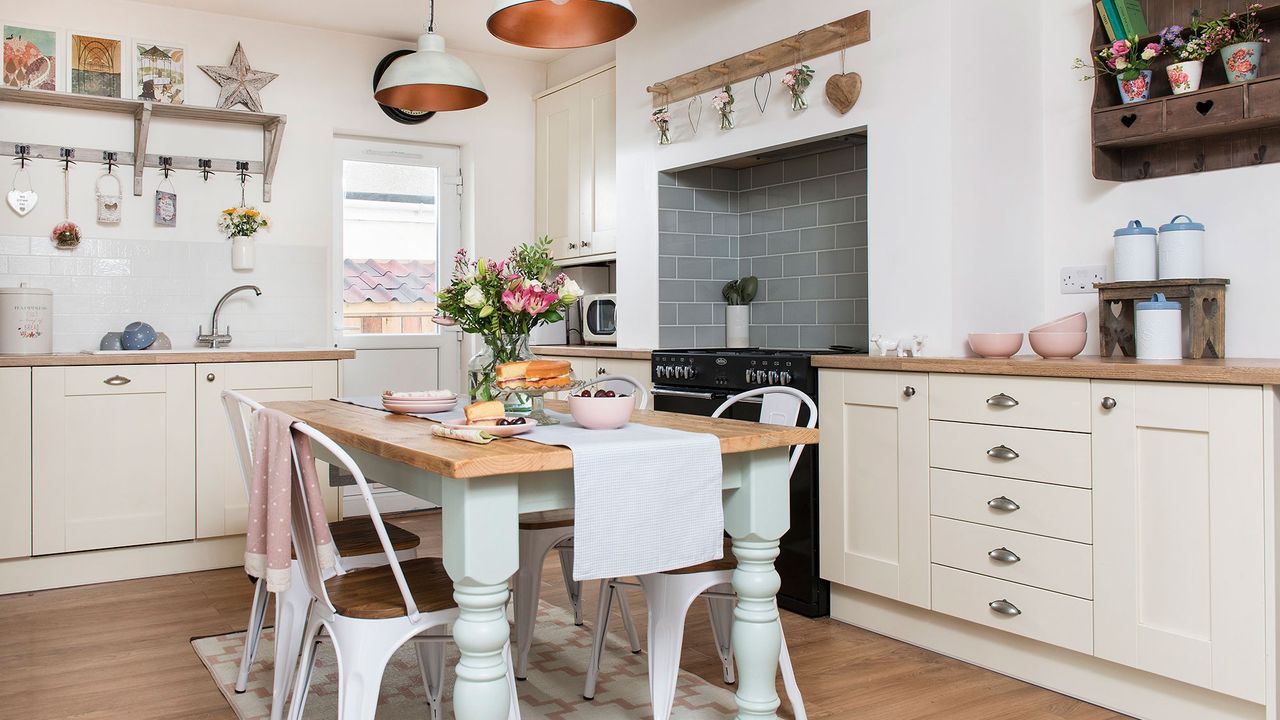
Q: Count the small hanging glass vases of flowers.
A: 3